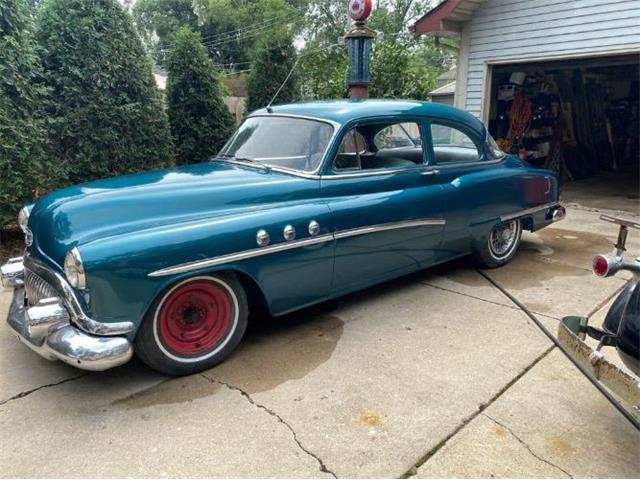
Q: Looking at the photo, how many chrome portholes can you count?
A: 3